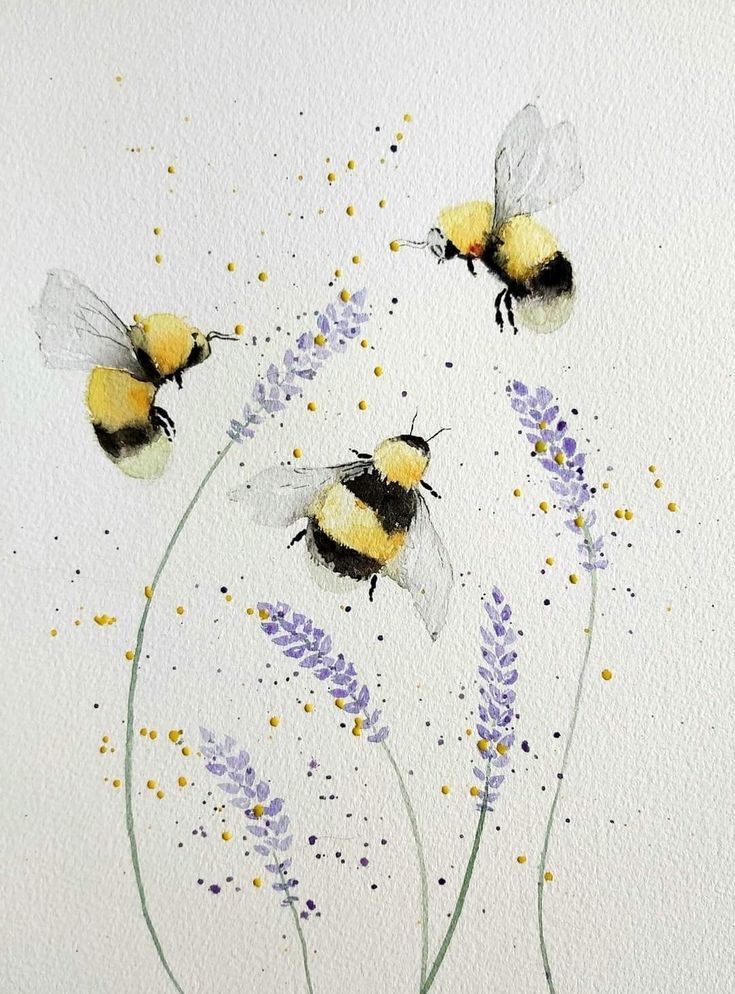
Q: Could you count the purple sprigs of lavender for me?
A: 5